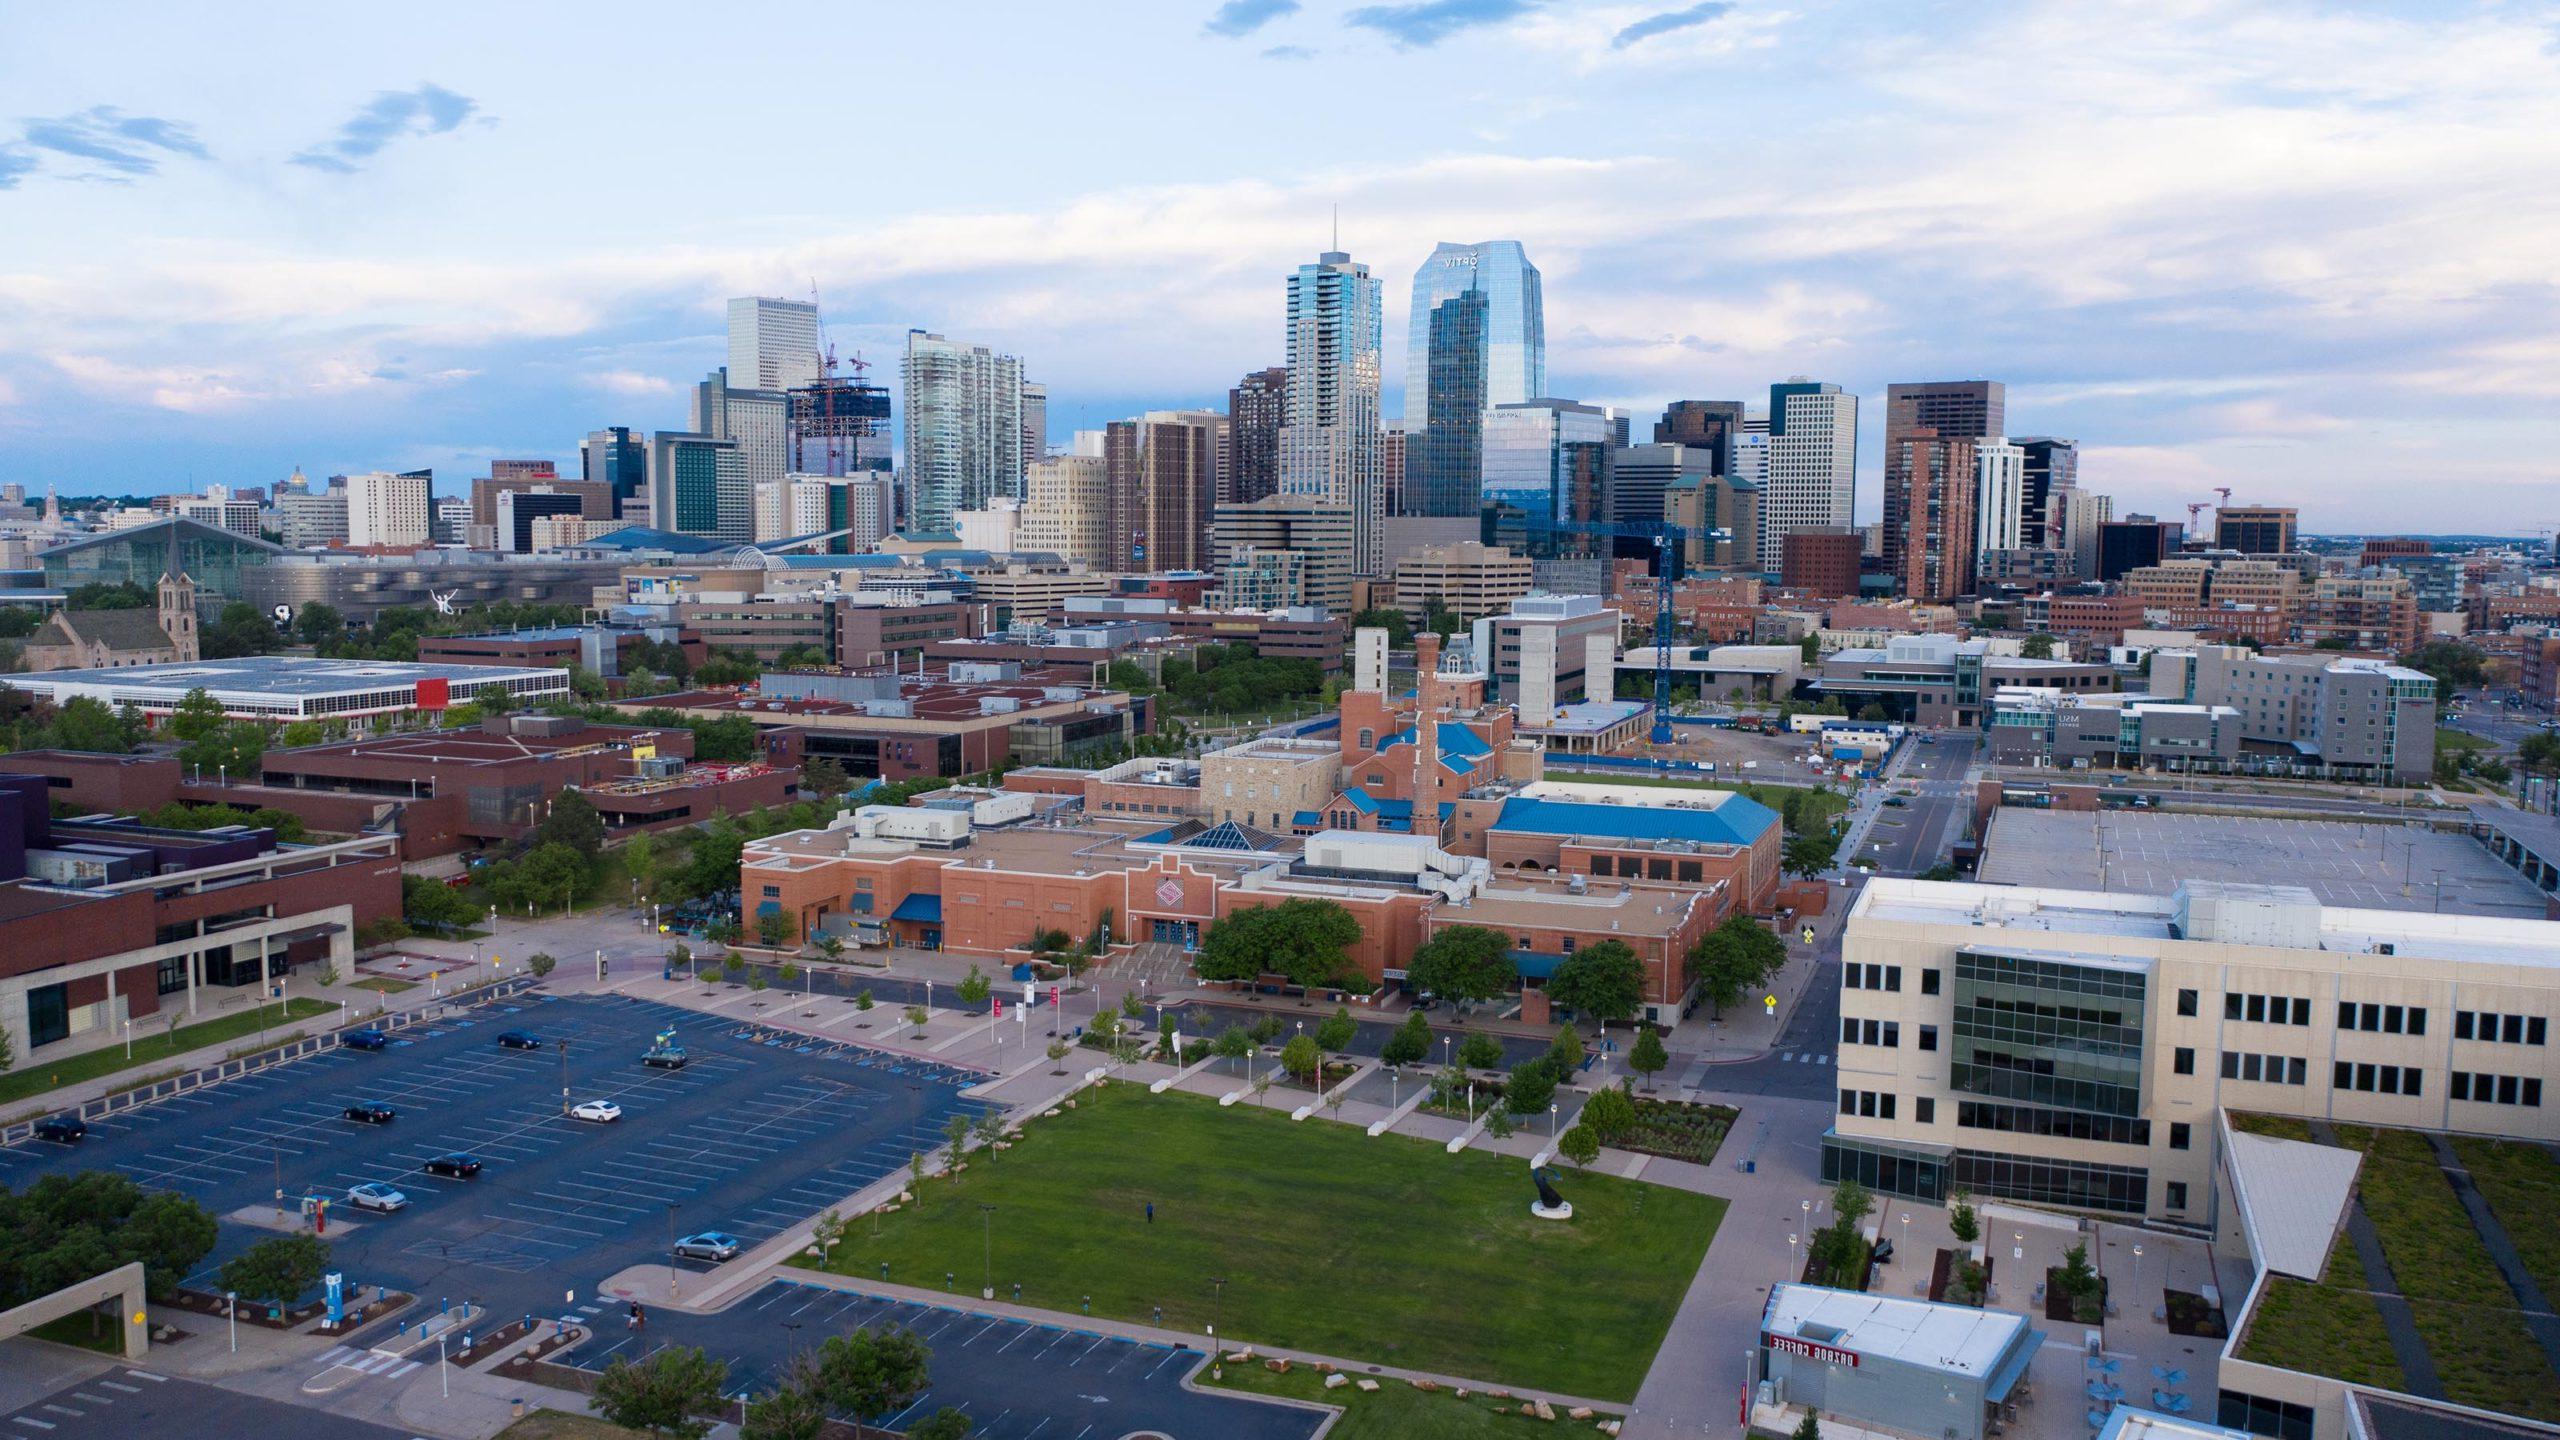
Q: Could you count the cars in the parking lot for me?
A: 9